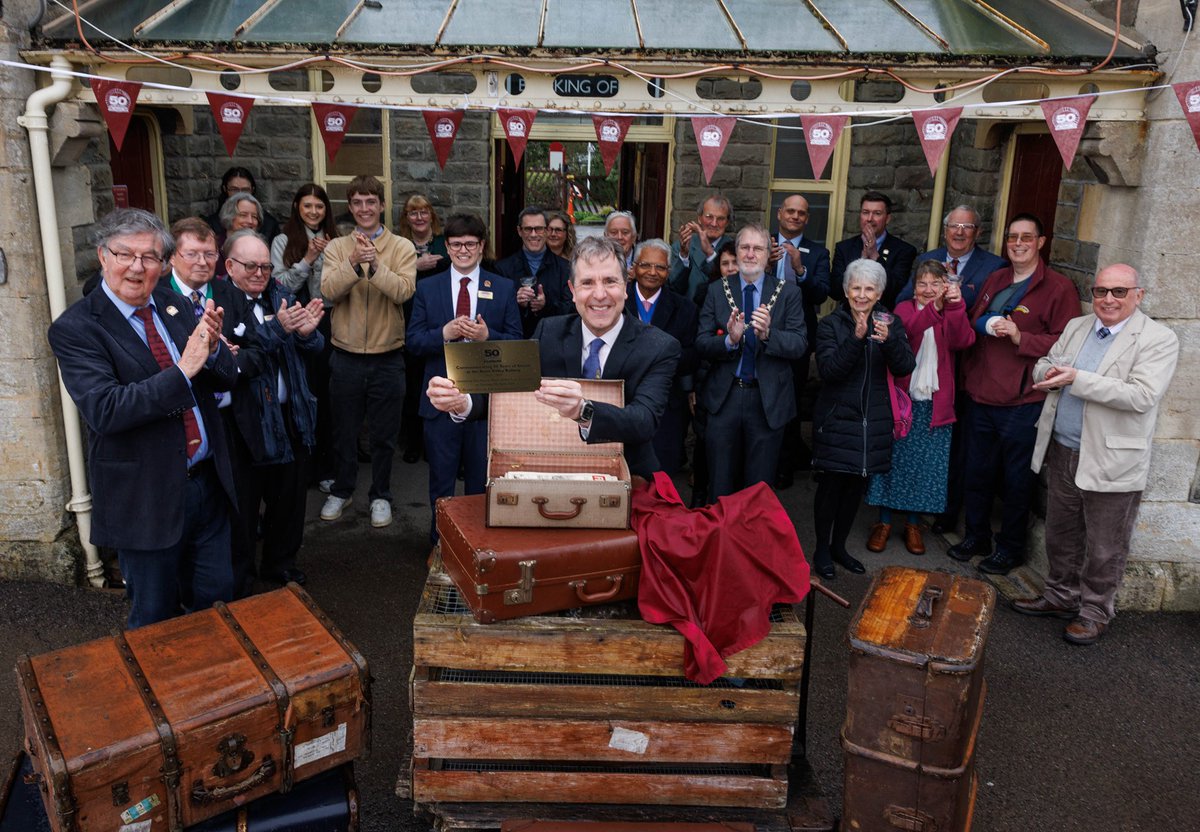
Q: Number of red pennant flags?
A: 11